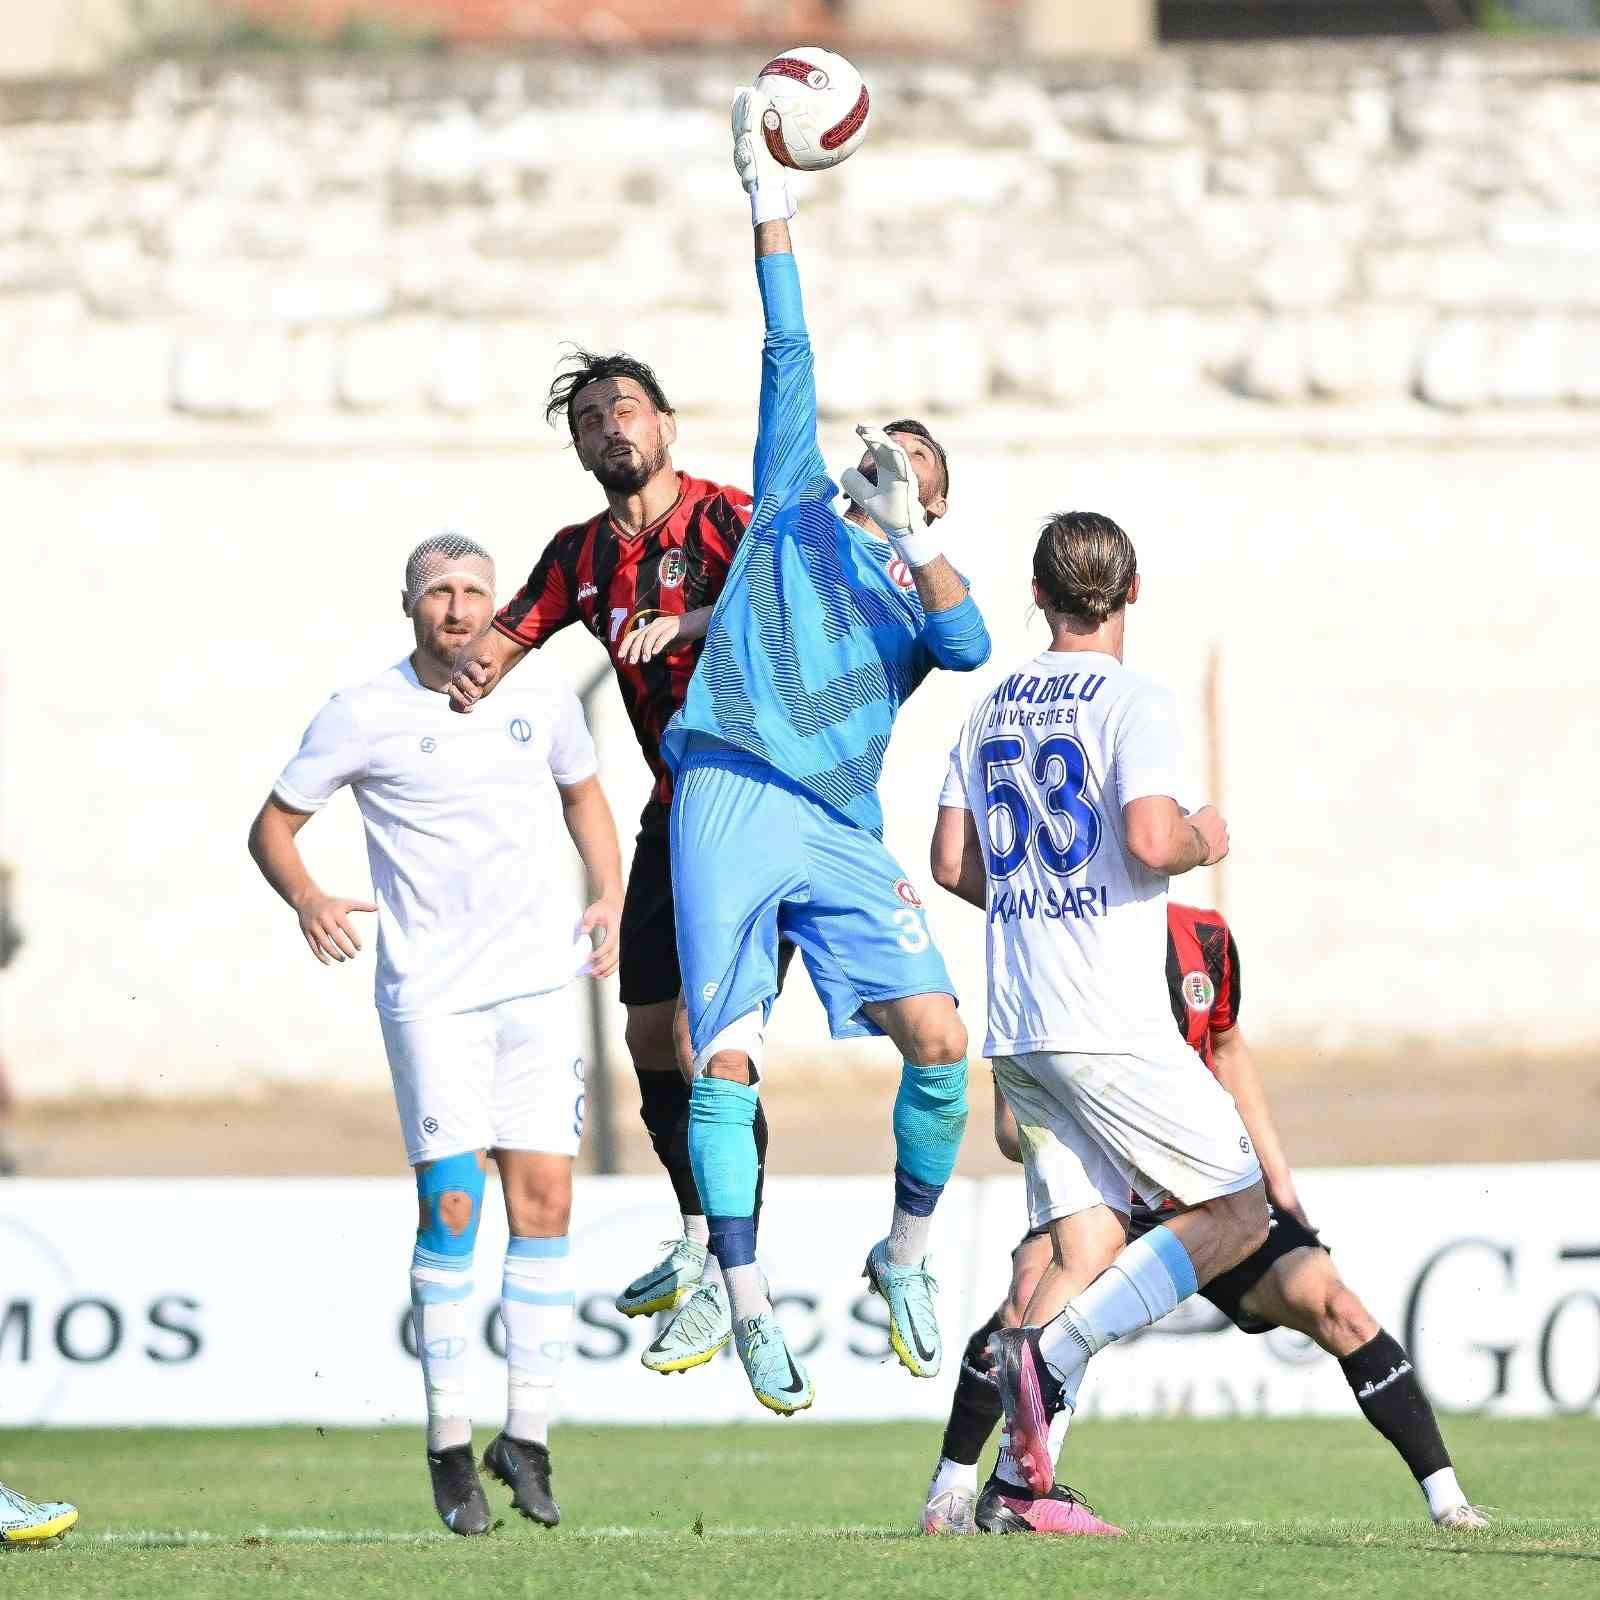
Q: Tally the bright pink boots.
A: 2